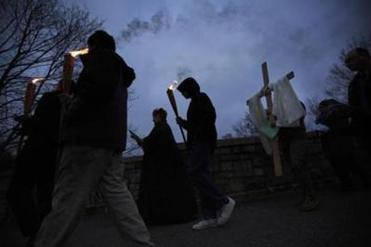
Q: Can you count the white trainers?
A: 2